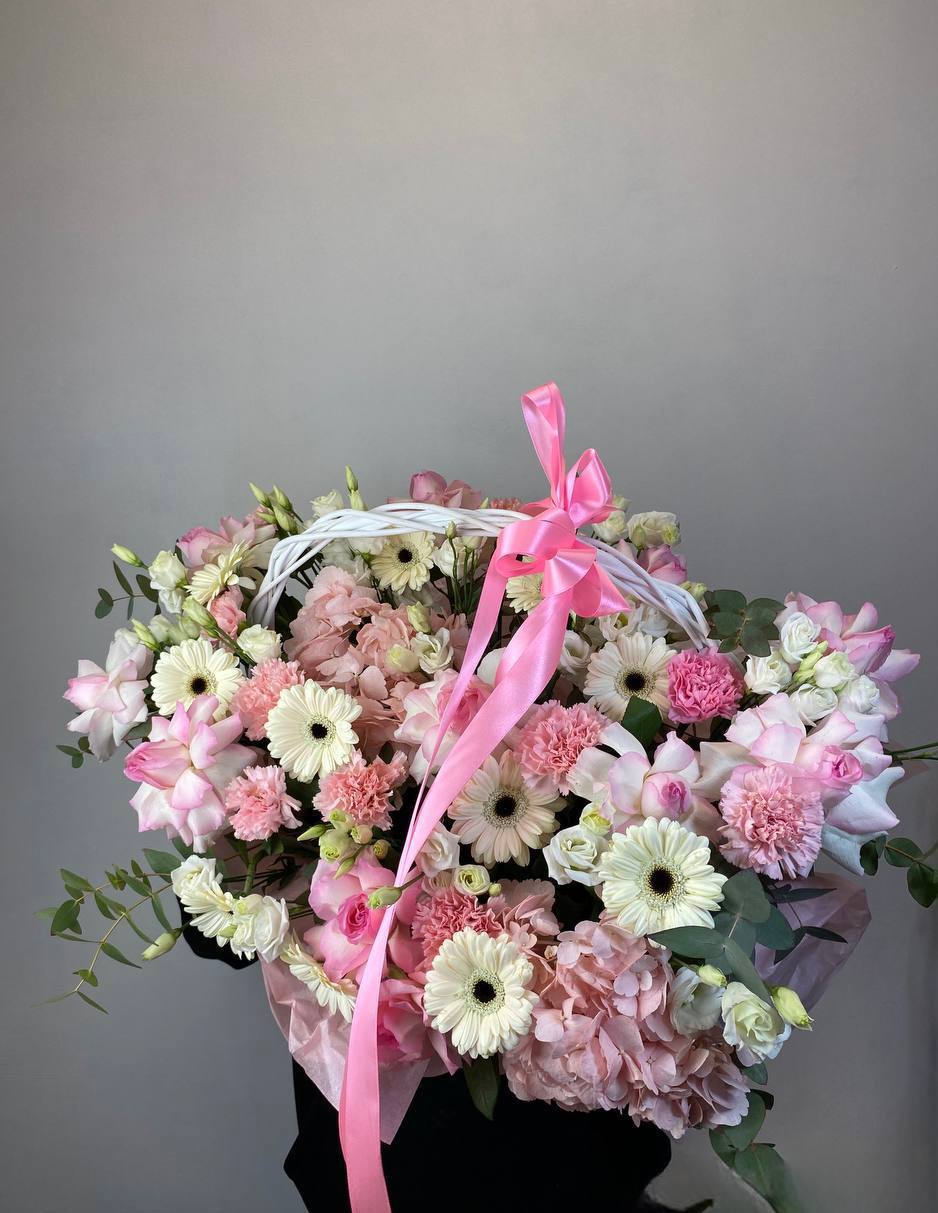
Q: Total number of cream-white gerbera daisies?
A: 11